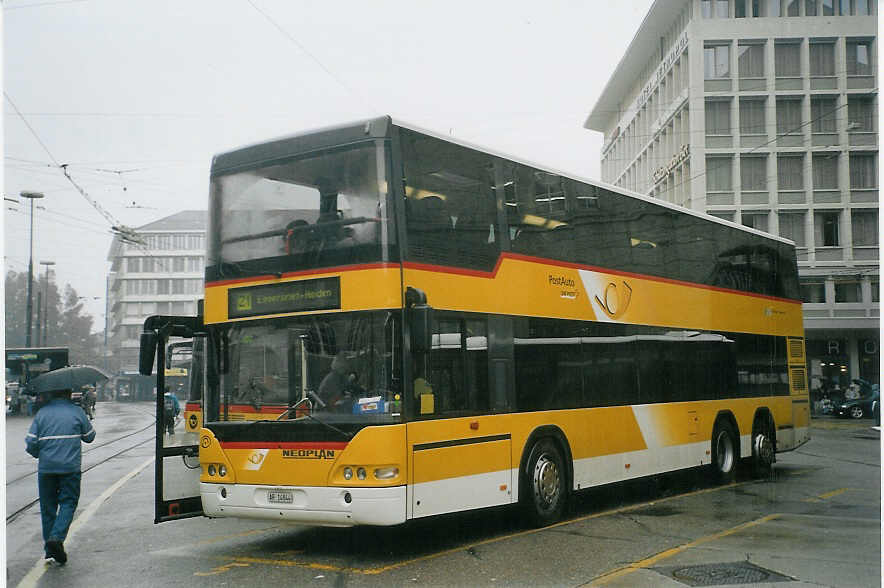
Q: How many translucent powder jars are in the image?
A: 0